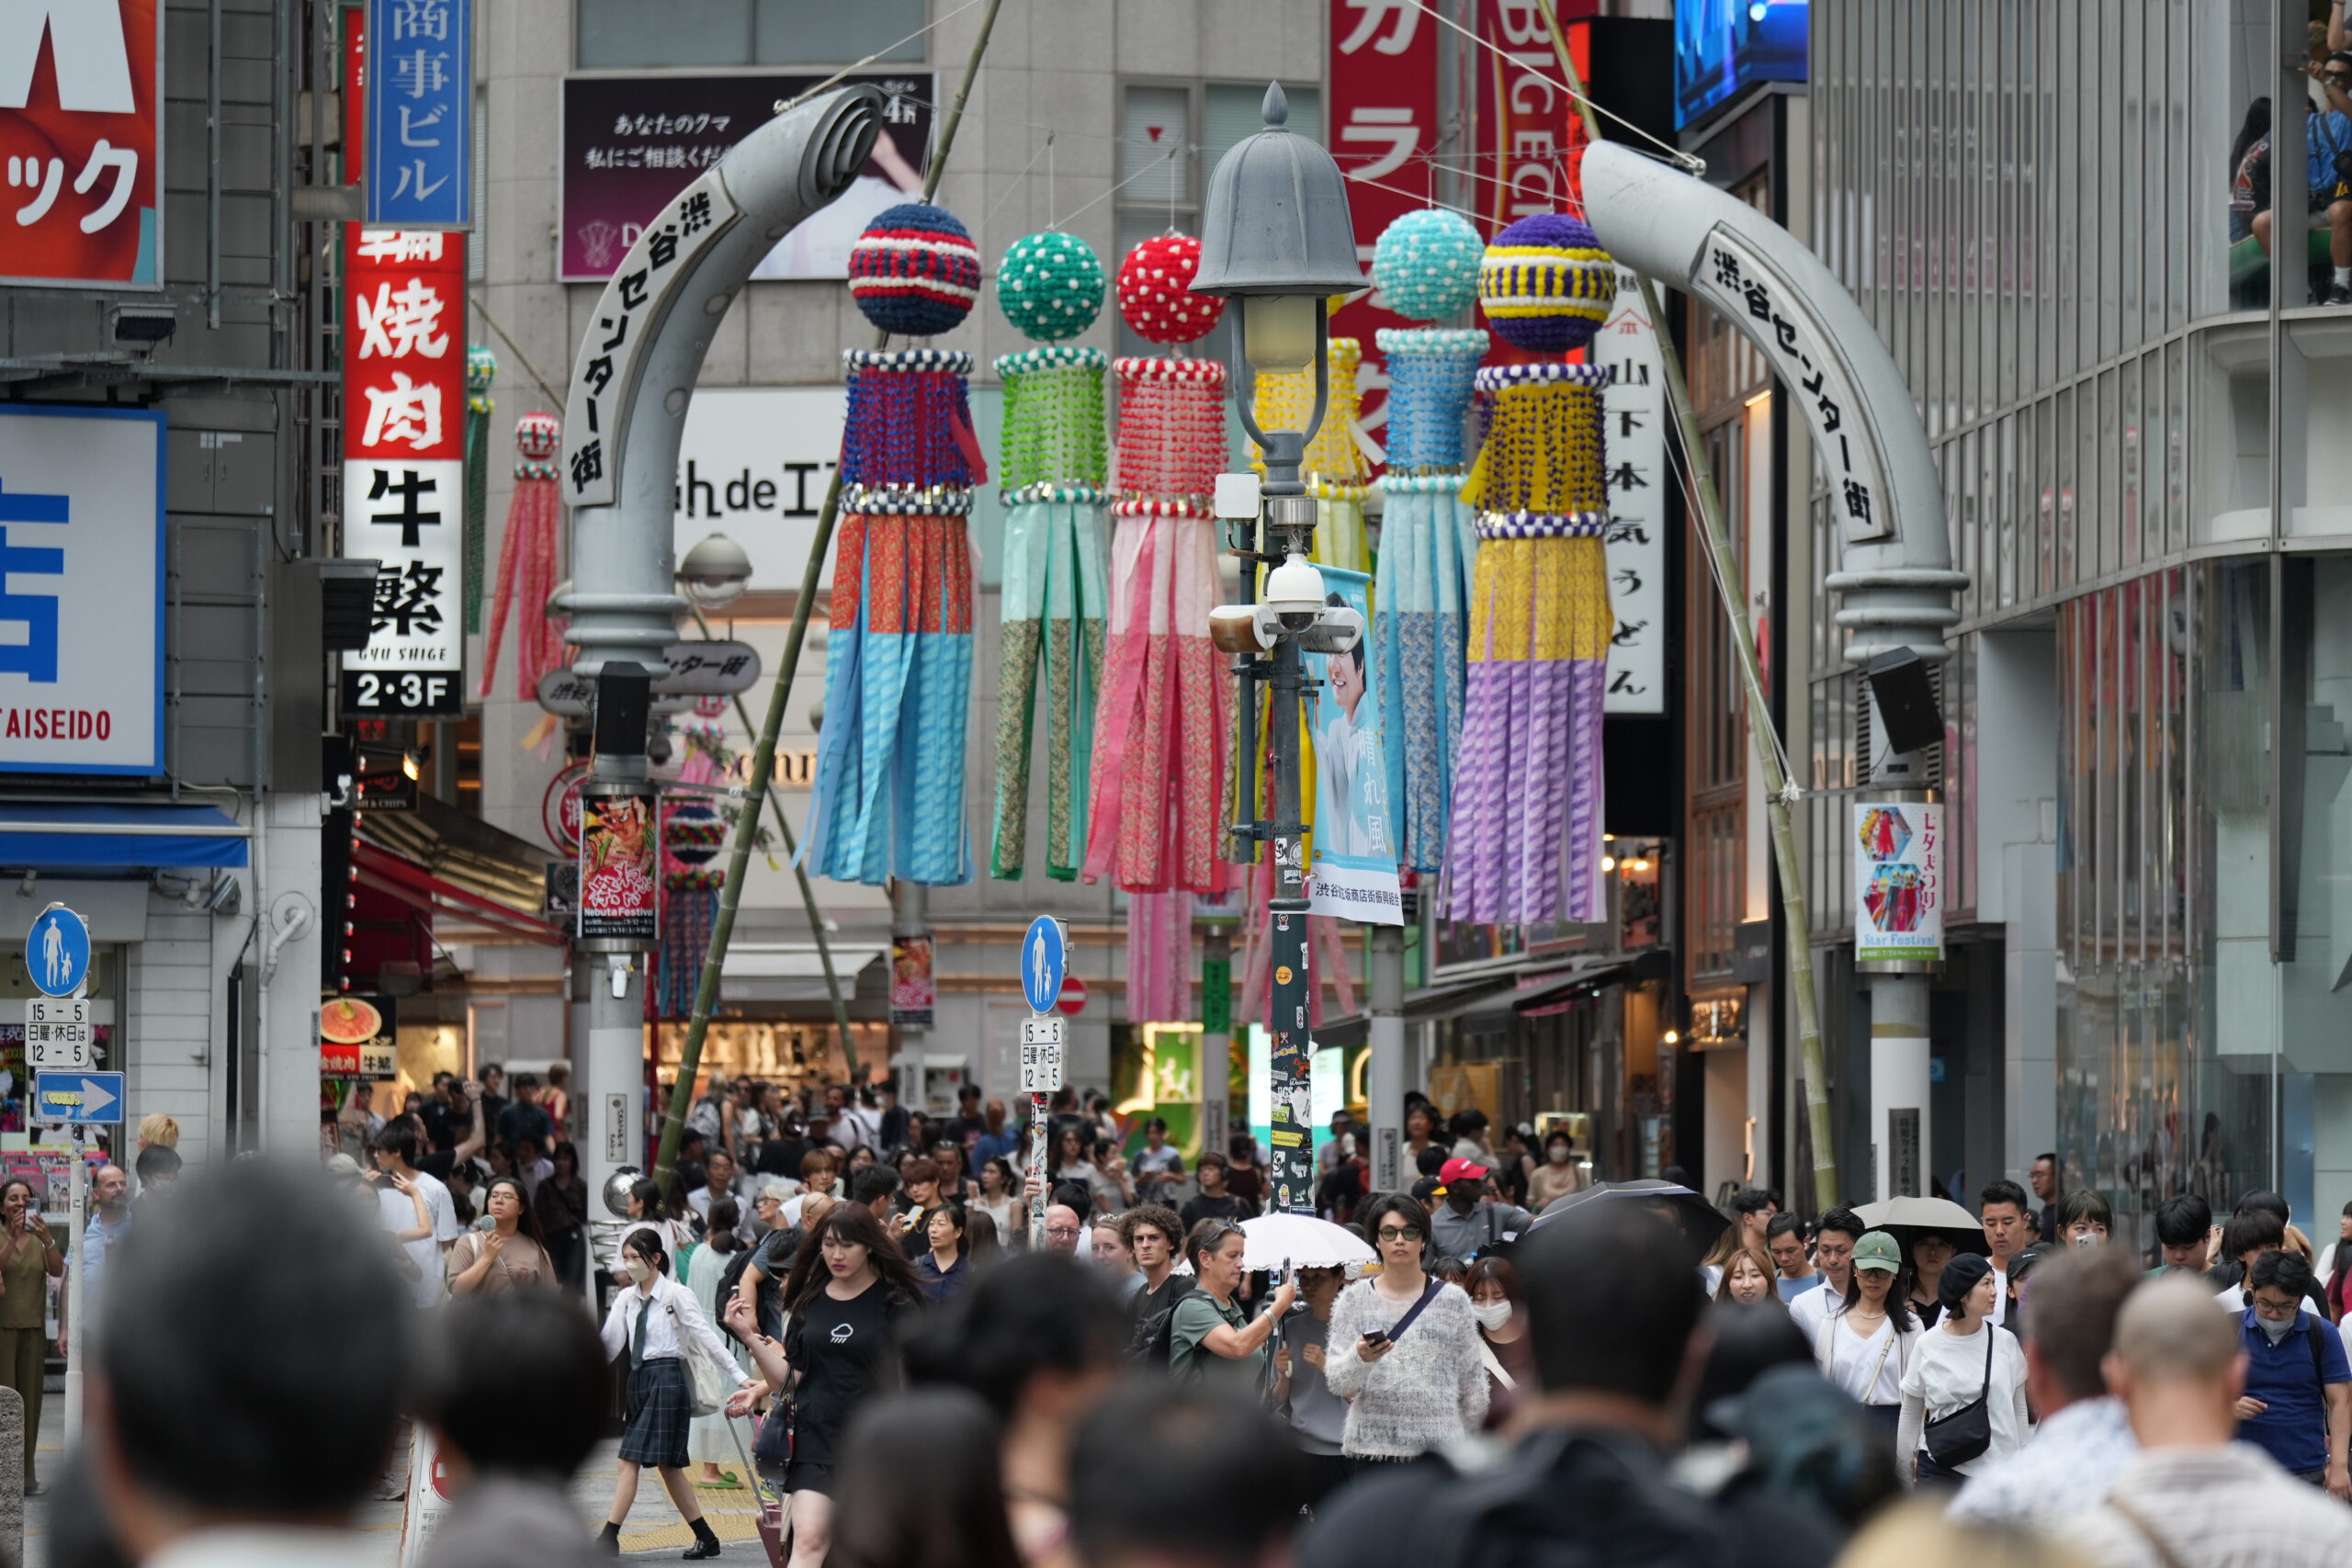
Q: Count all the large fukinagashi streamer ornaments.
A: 6